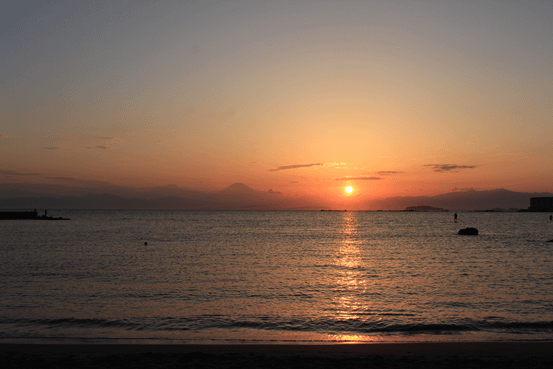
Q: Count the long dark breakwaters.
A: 1